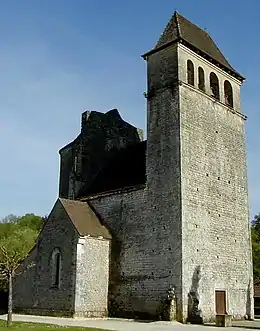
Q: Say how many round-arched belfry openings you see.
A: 4